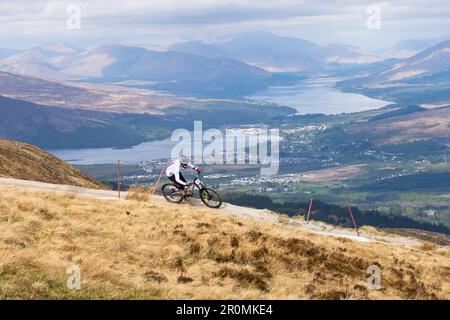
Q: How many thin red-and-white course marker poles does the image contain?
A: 4